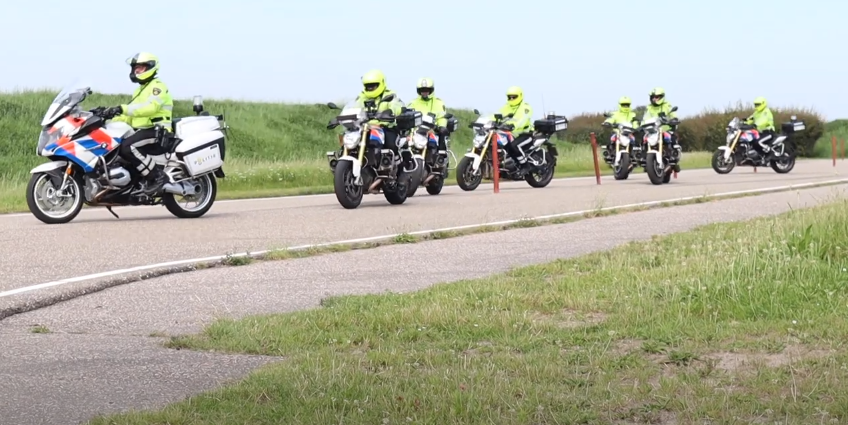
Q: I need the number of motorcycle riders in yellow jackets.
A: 7